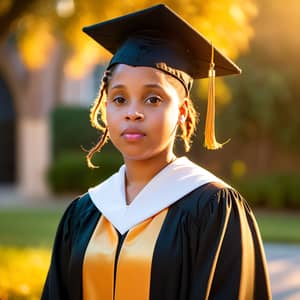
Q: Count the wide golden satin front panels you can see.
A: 2